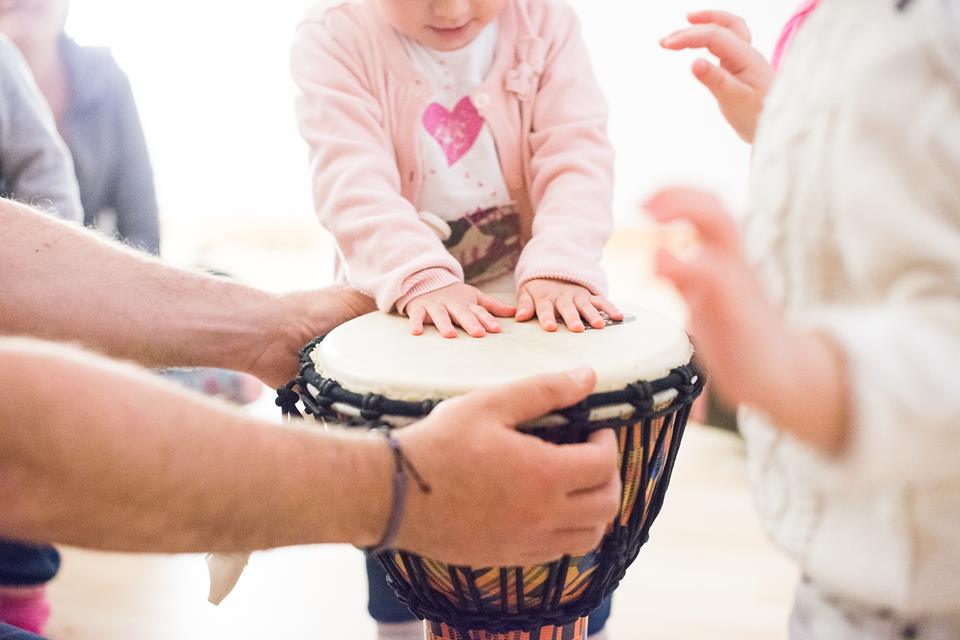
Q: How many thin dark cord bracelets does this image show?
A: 1